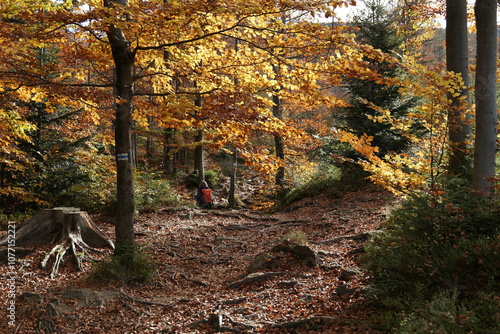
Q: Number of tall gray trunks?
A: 2